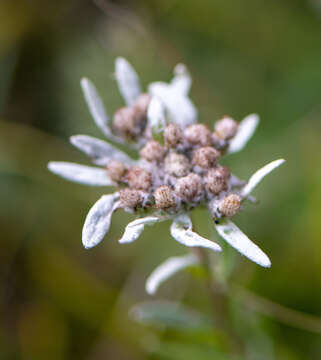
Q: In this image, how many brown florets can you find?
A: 15